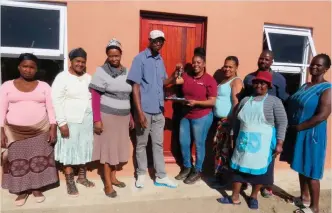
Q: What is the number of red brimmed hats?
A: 1